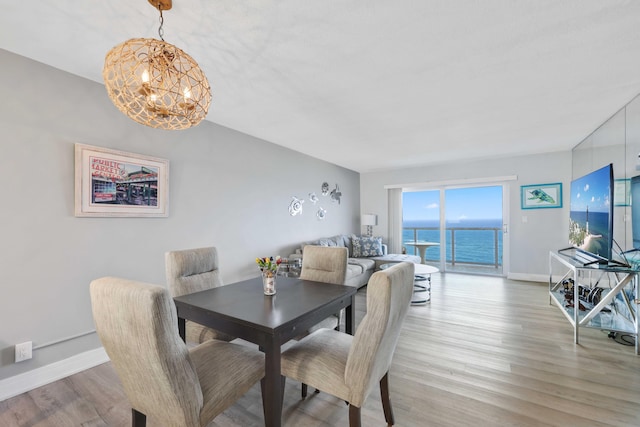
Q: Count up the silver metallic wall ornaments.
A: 5